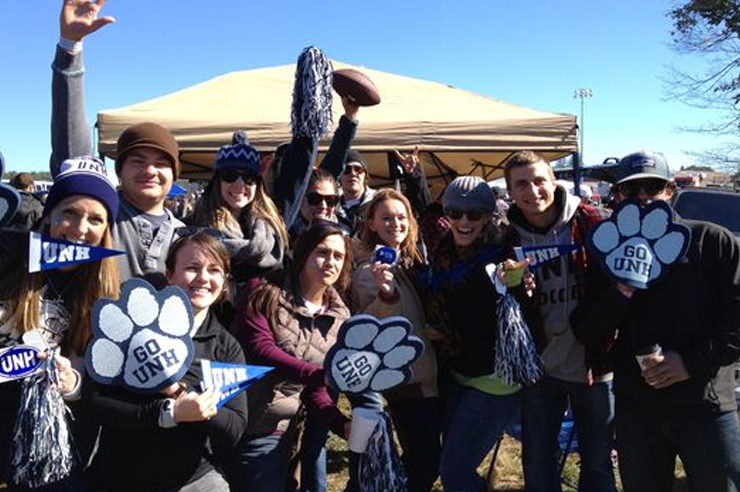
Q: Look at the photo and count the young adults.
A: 11